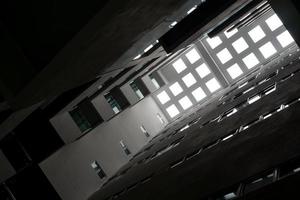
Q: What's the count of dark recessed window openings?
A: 4